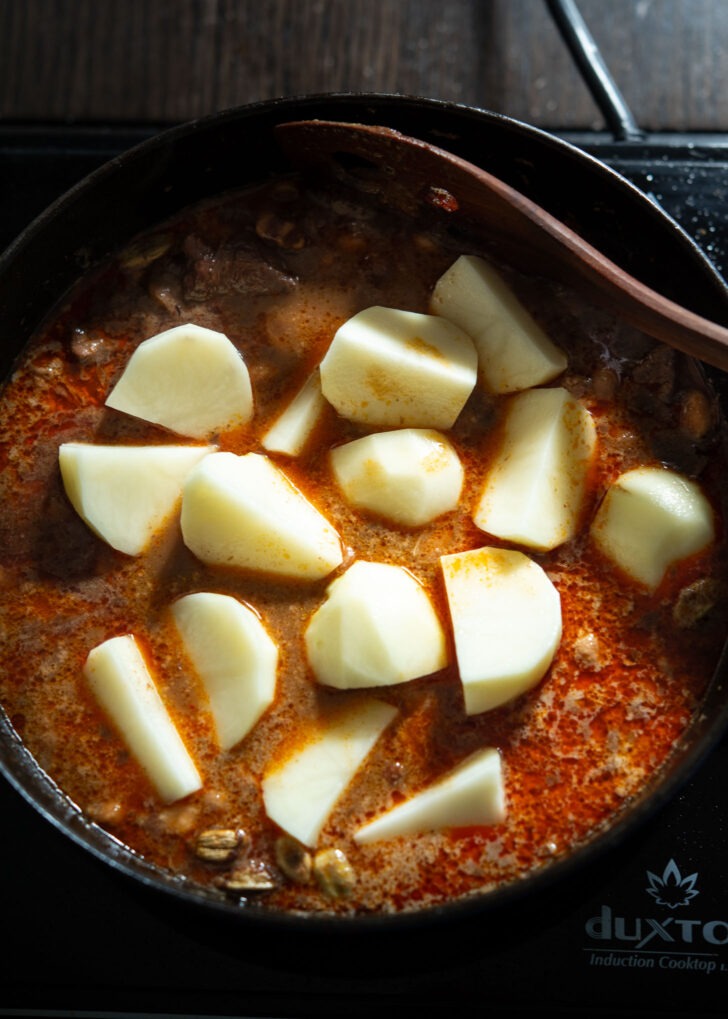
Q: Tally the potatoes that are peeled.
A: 15